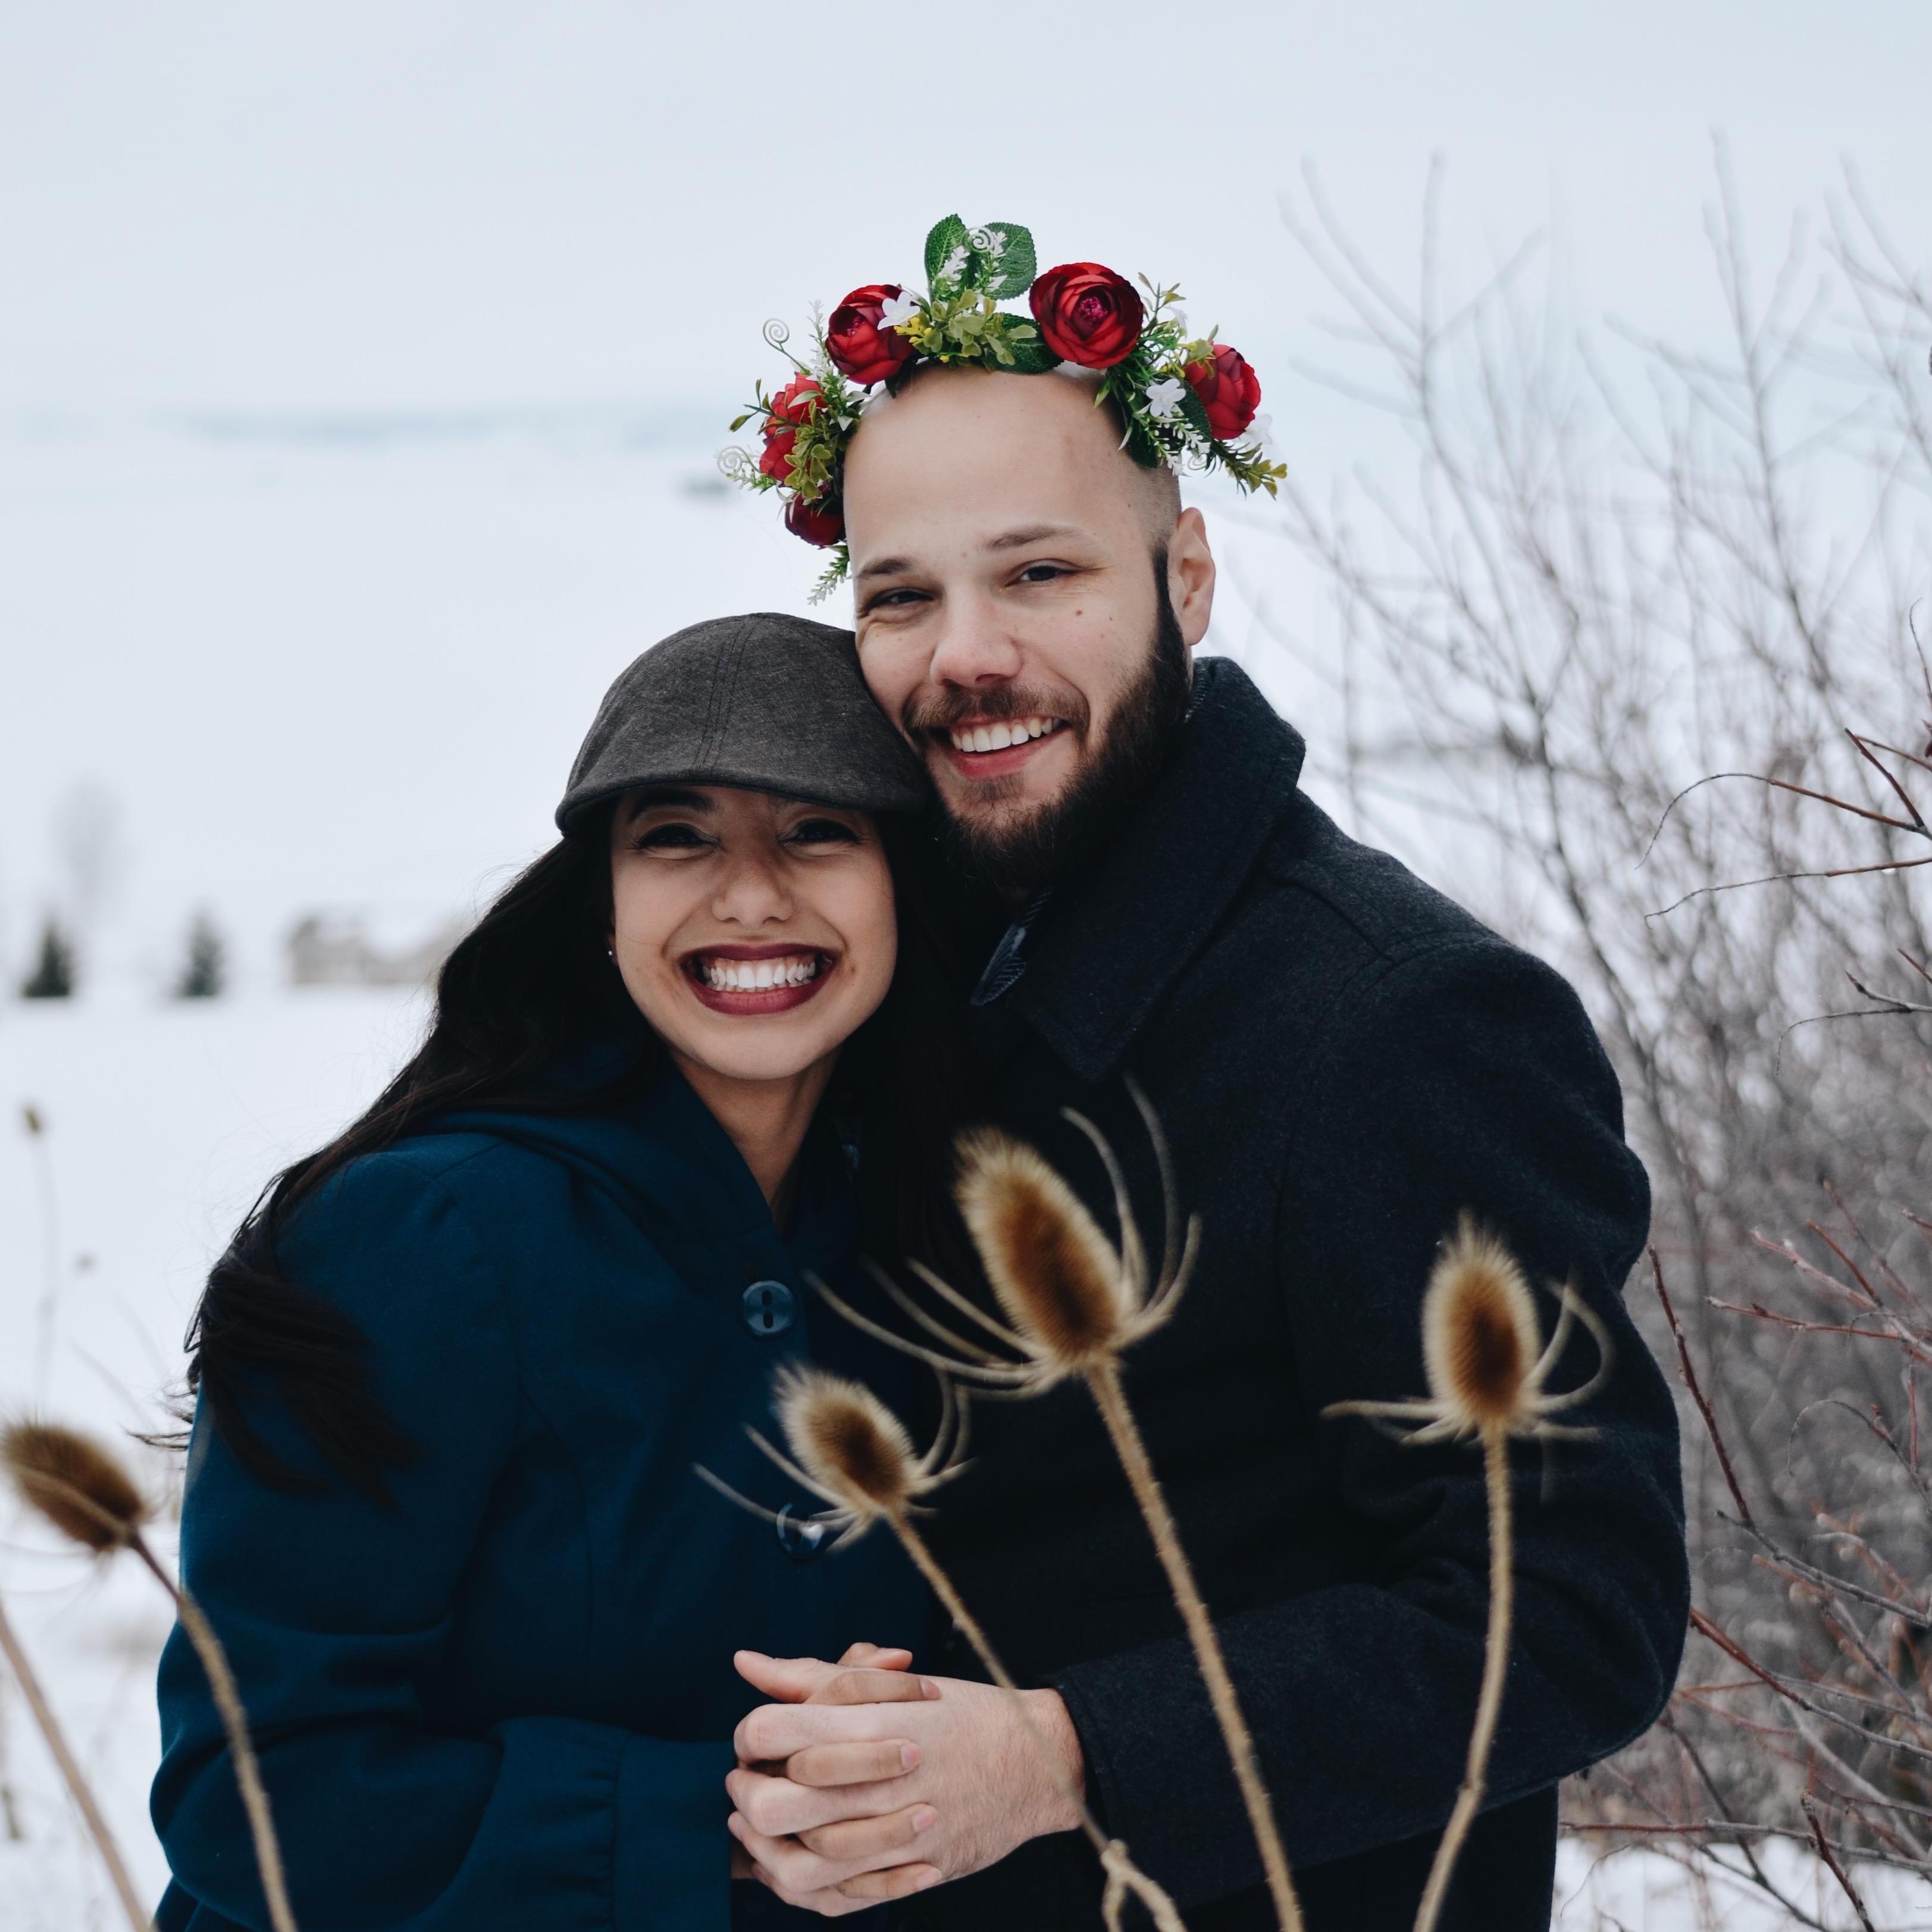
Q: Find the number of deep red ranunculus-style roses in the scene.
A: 5